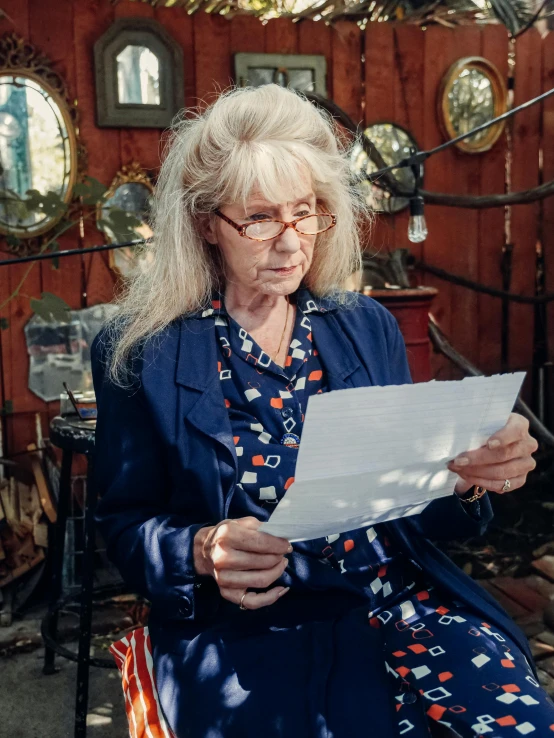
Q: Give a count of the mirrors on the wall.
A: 7